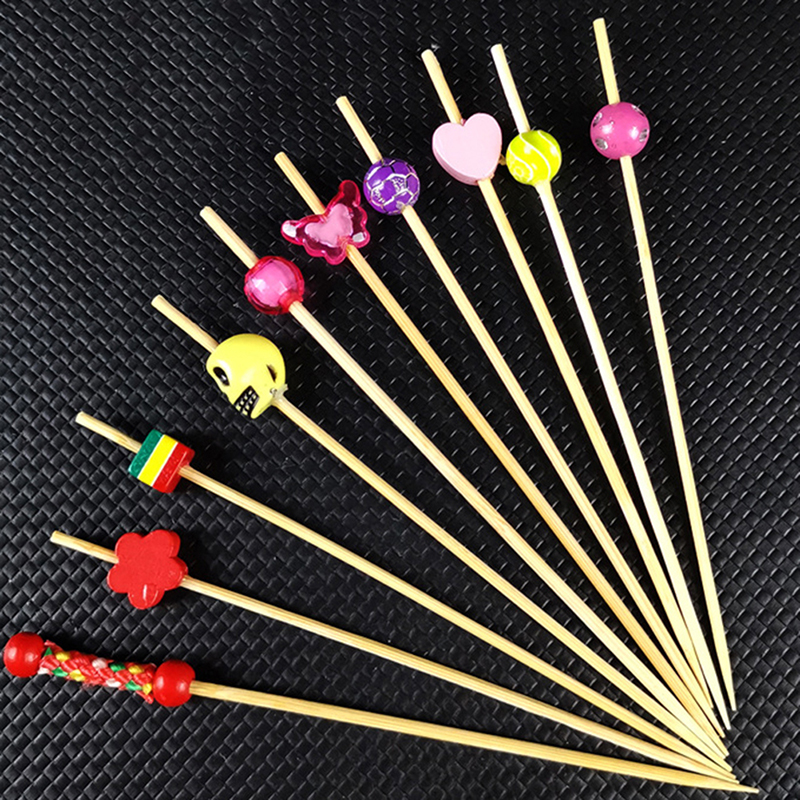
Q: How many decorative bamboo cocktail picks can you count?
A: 10